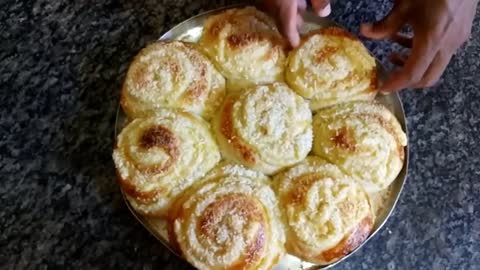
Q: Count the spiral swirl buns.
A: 8